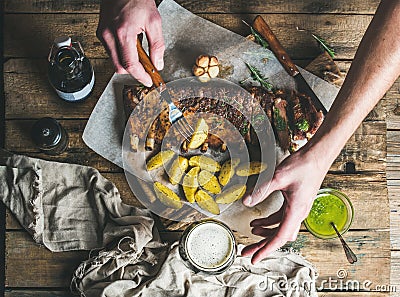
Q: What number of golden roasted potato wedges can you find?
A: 11